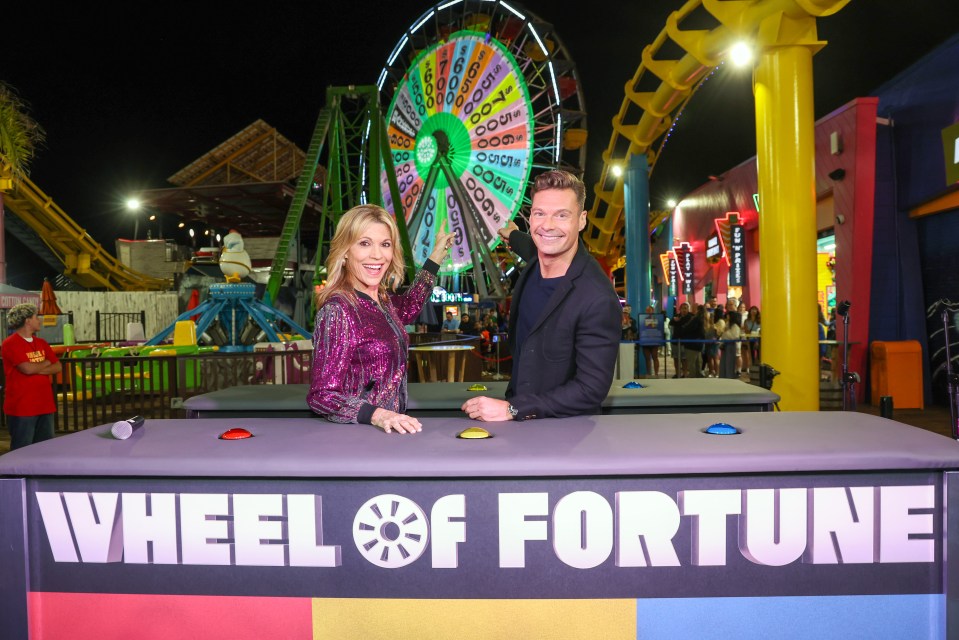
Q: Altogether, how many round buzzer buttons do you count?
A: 5